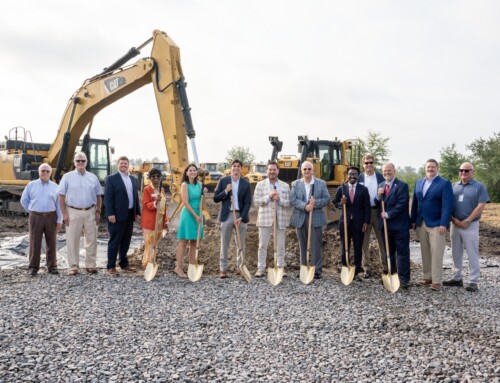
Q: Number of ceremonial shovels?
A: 7